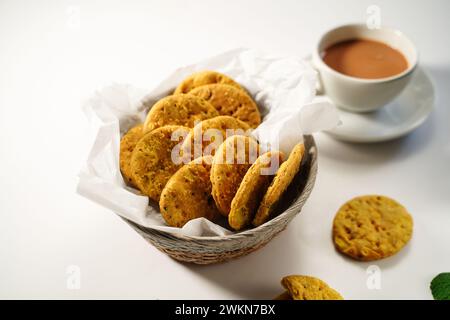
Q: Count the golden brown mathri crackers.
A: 13